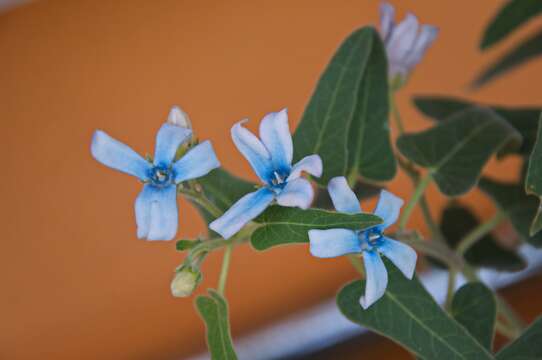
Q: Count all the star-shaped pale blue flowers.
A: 3